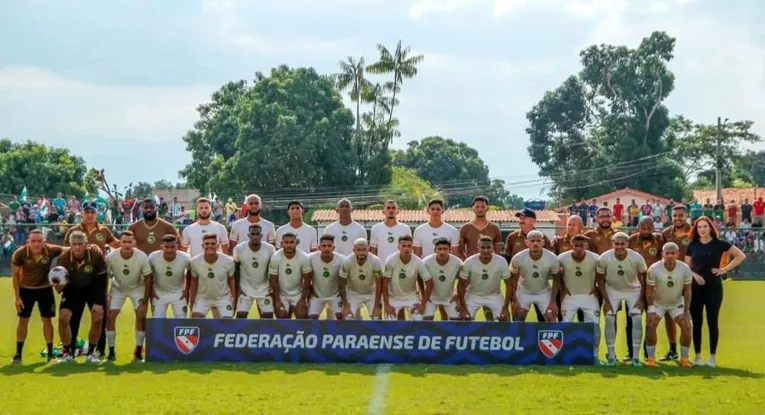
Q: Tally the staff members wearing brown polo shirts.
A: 8